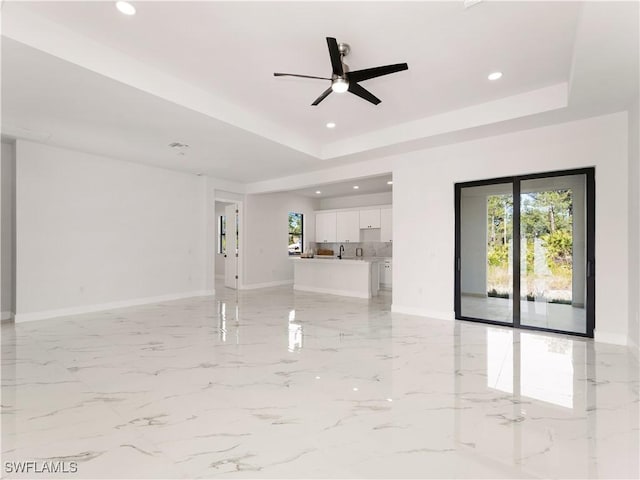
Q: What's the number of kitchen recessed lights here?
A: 3